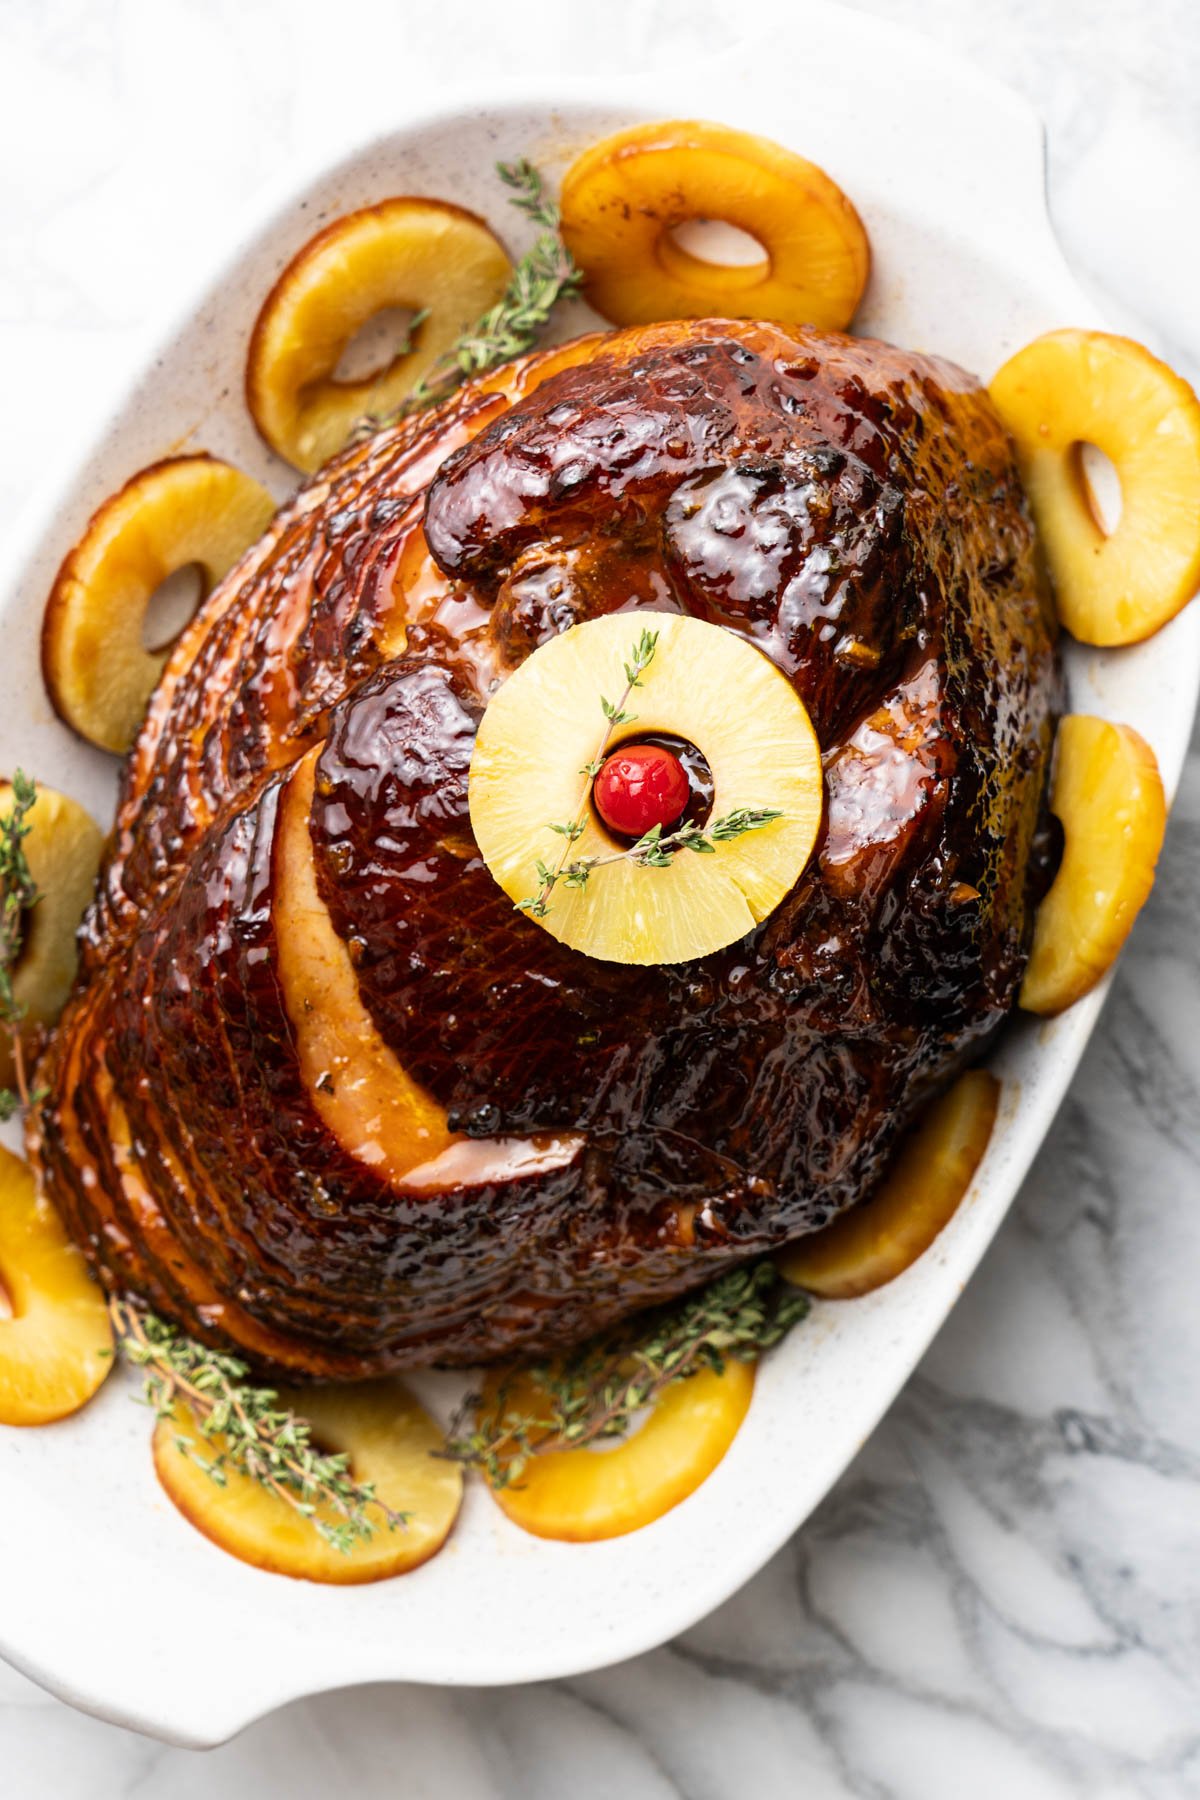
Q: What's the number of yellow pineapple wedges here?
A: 11